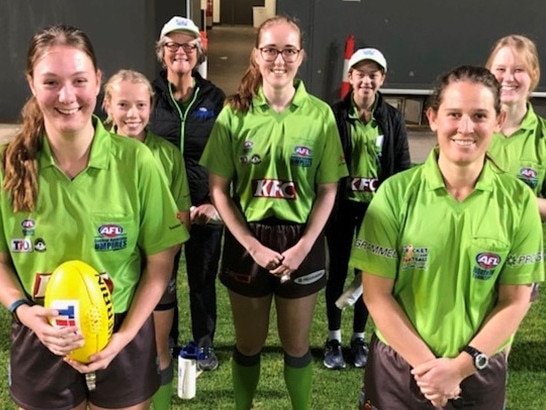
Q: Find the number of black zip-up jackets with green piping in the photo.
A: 1